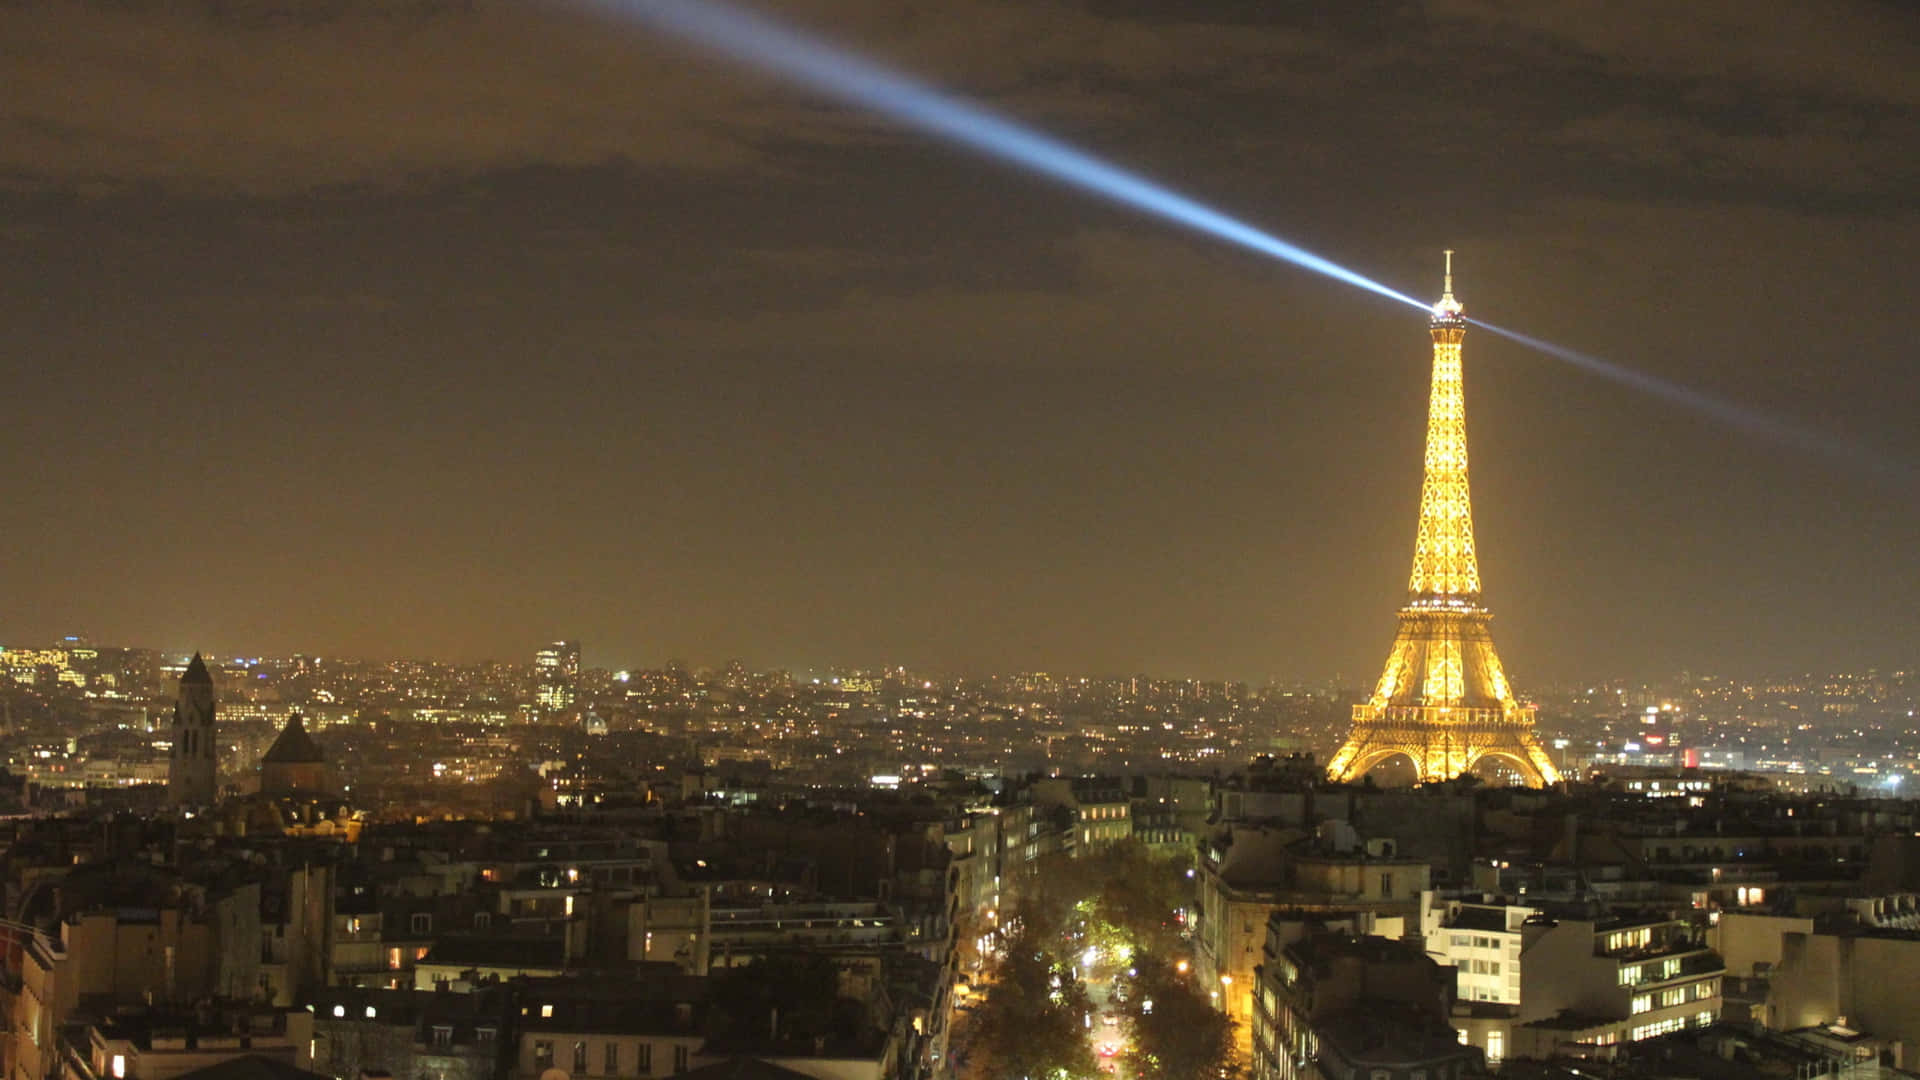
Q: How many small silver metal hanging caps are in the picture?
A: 0